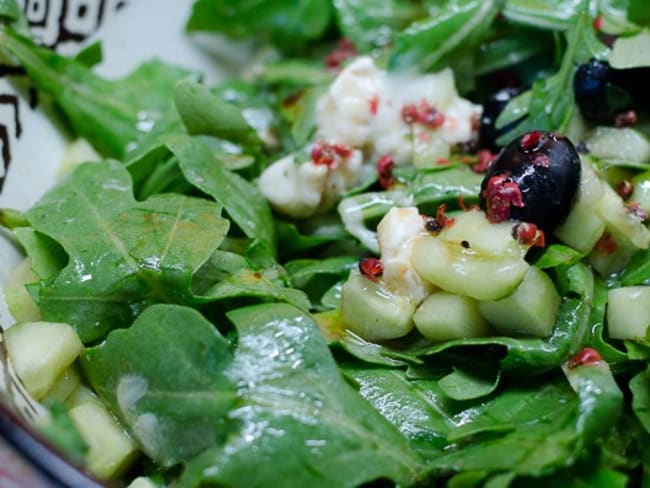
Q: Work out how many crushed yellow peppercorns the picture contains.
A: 0